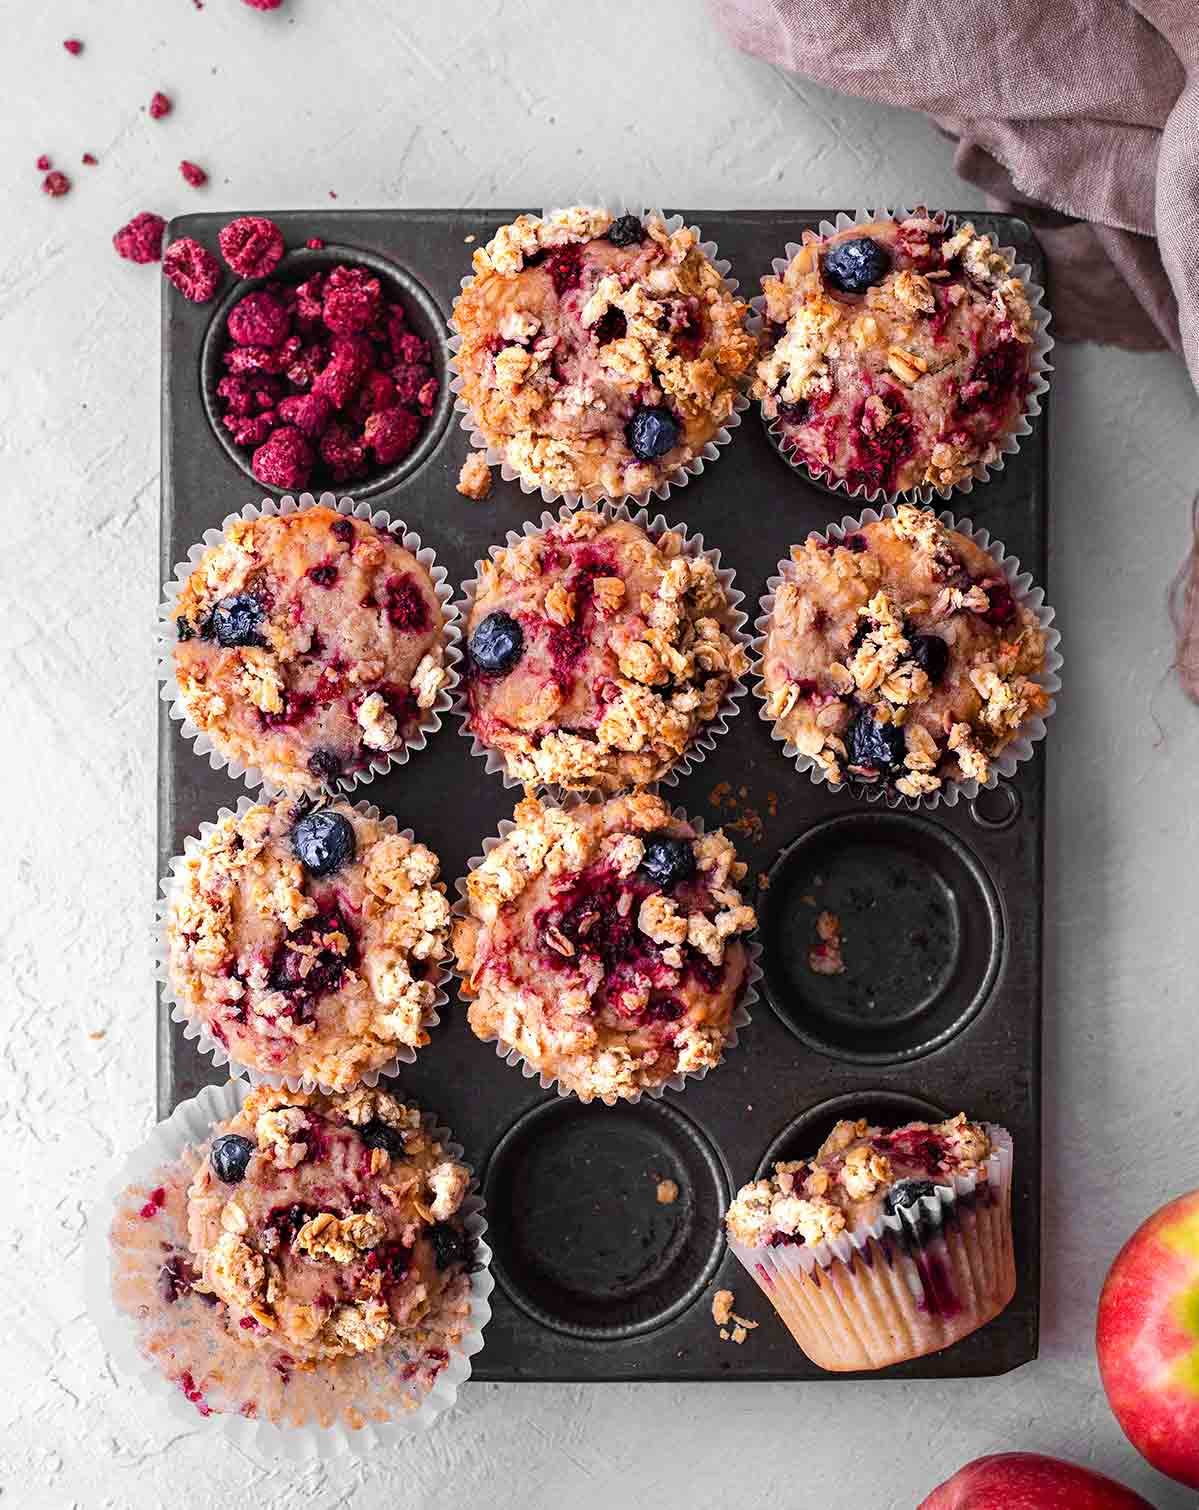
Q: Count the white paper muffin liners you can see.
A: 9